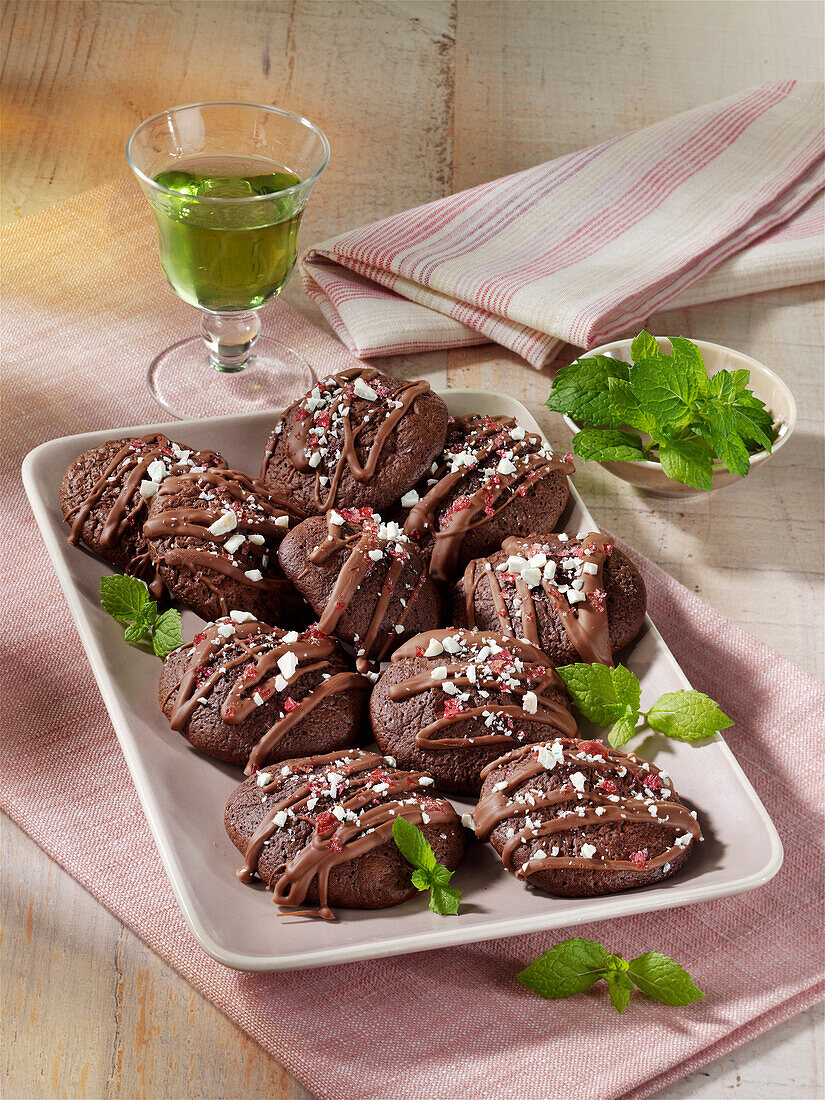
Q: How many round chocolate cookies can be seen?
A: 10